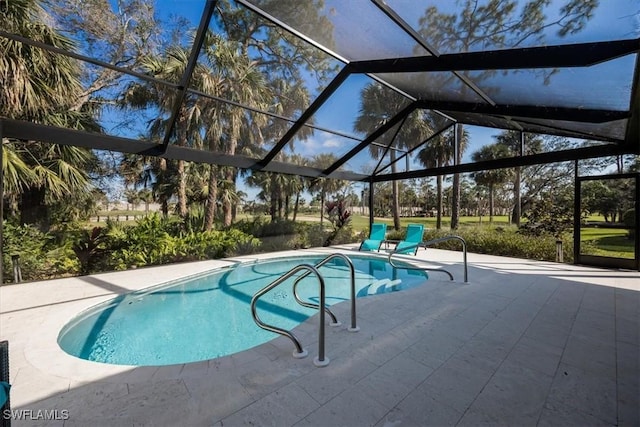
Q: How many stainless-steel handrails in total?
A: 3